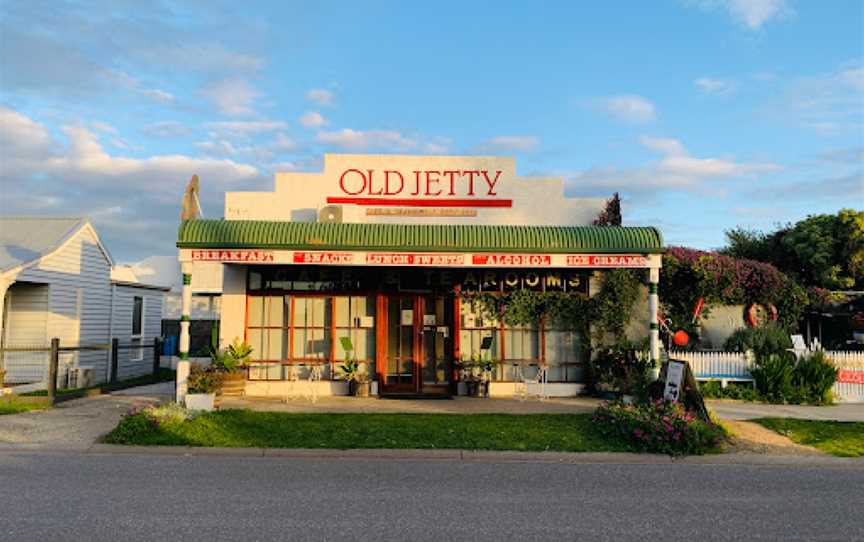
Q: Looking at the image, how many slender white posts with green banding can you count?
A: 2